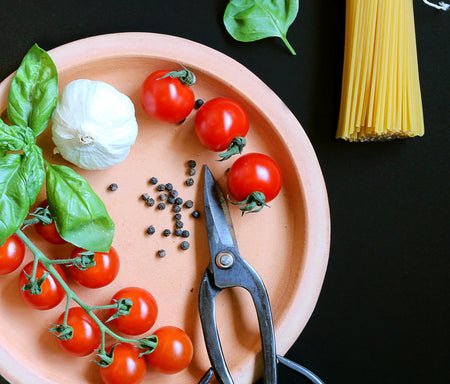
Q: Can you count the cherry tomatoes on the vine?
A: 8